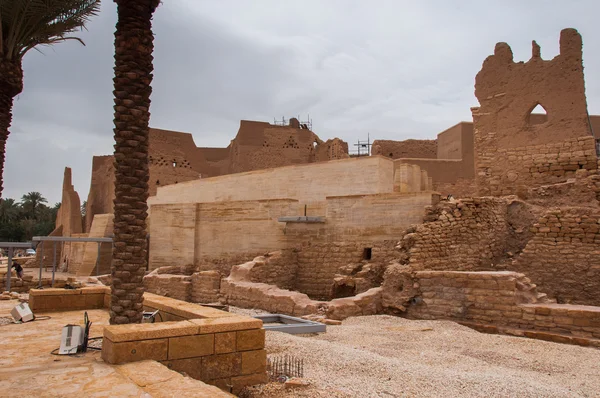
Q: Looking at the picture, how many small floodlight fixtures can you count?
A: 3